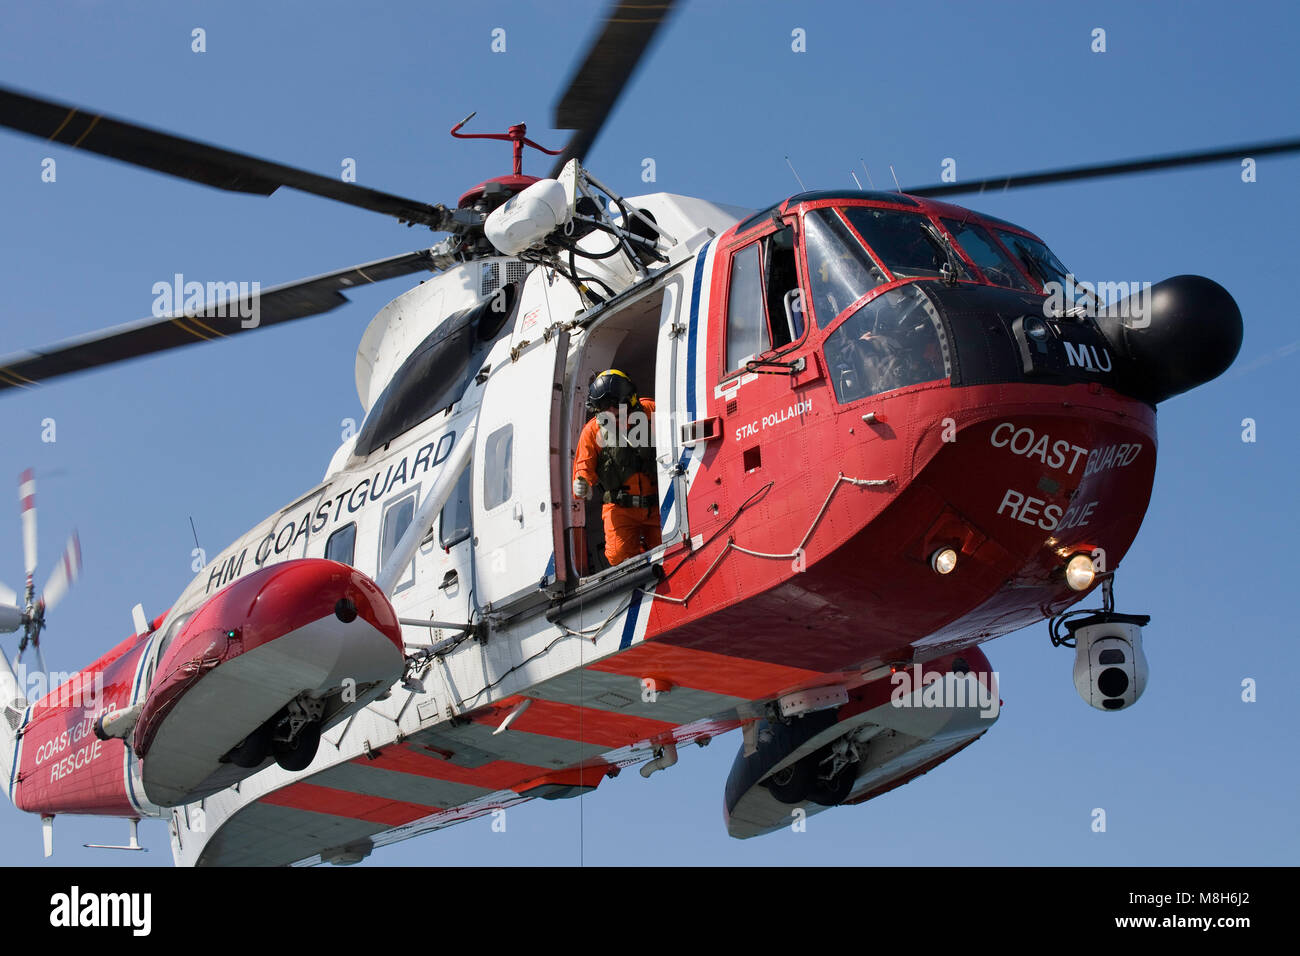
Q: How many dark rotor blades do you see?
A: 4